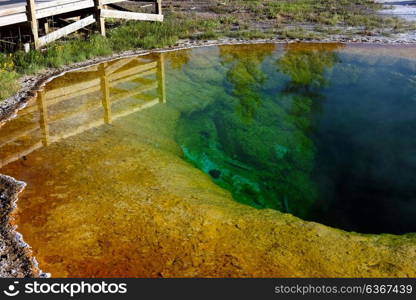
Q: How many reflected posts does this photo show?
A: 3